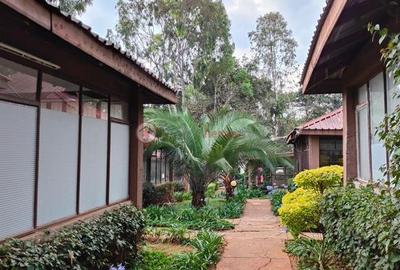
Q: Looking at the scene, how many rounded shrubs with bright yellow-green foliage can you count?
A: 2